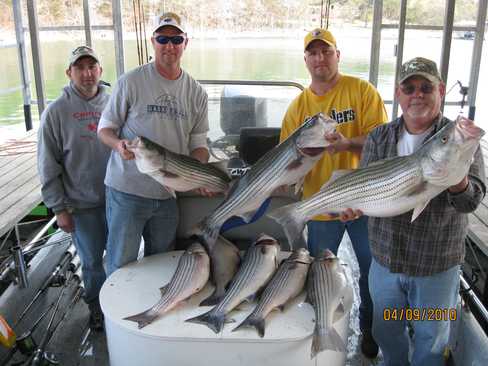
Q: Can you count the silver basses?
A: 8